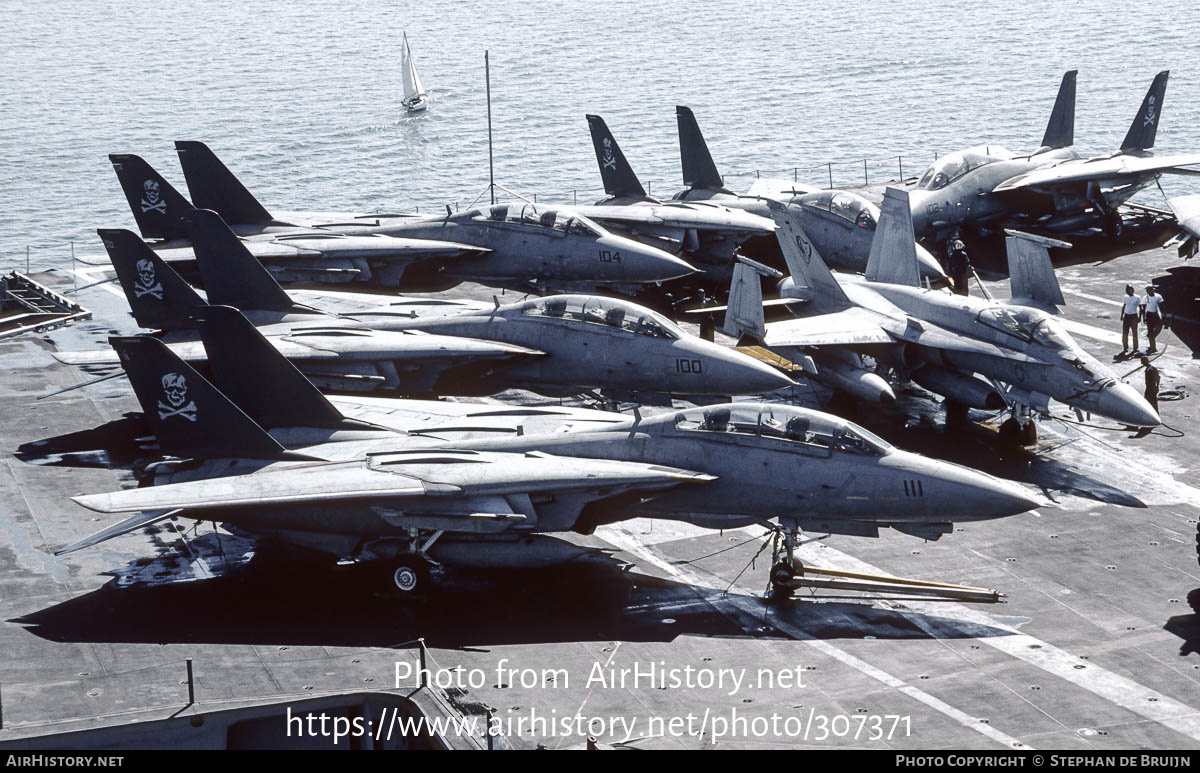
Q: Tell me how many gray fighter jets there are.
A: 6